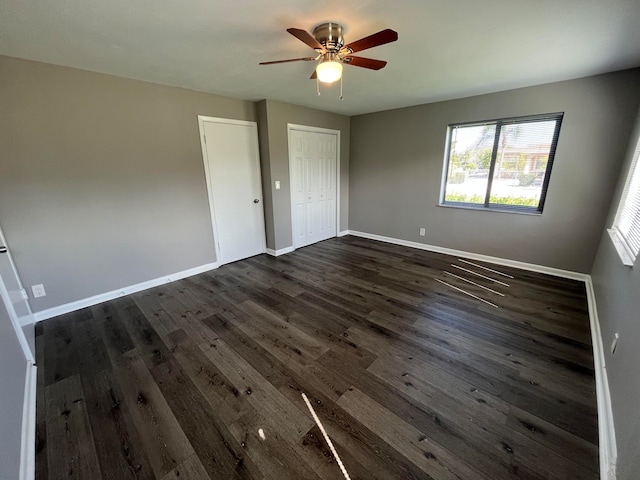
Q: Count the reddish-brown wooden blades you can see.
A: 5